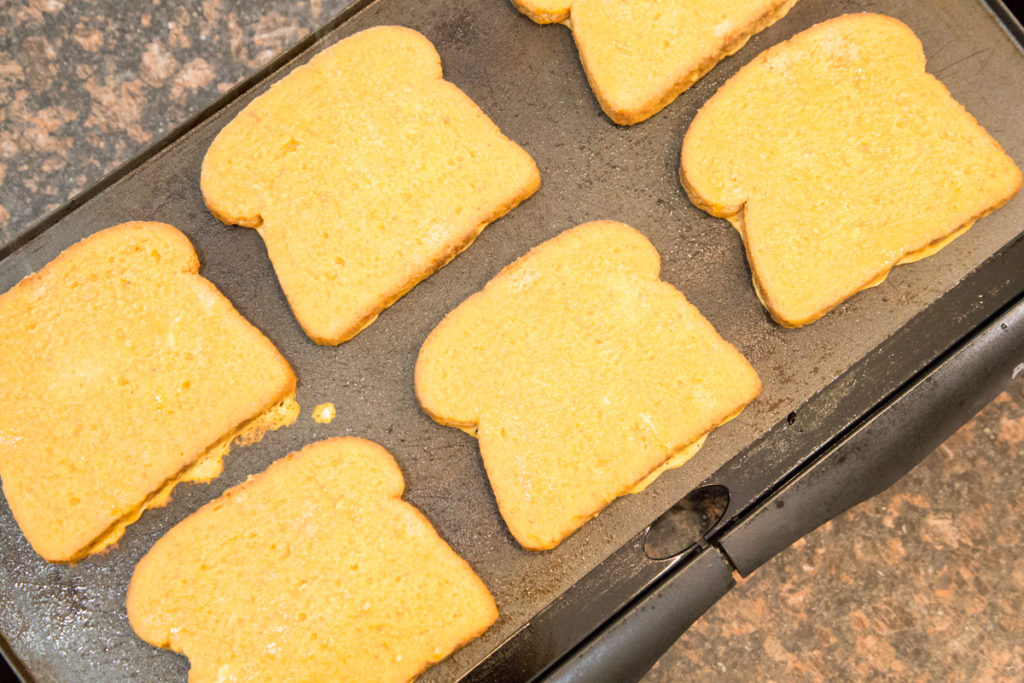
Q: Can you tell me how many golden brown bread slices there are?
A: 6